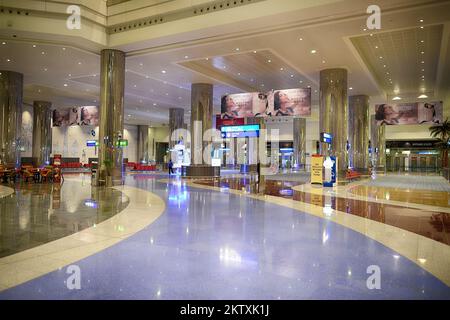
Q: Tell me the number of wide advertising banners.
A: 3